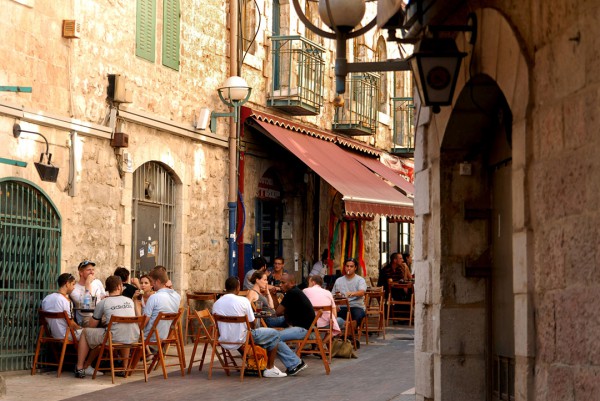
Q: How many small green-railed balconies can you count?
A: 3